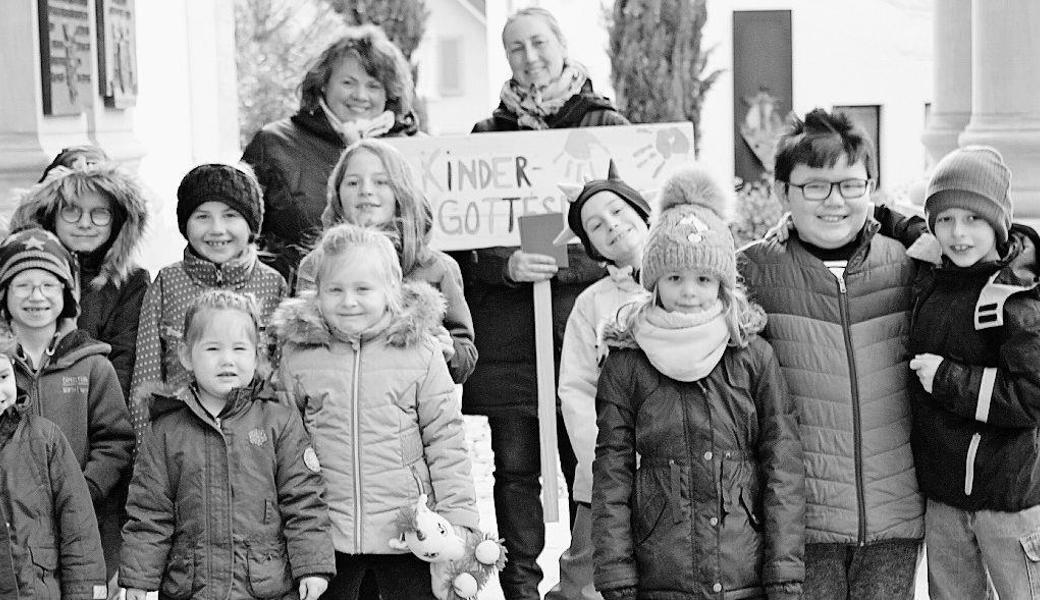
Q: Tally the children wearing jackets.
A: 11